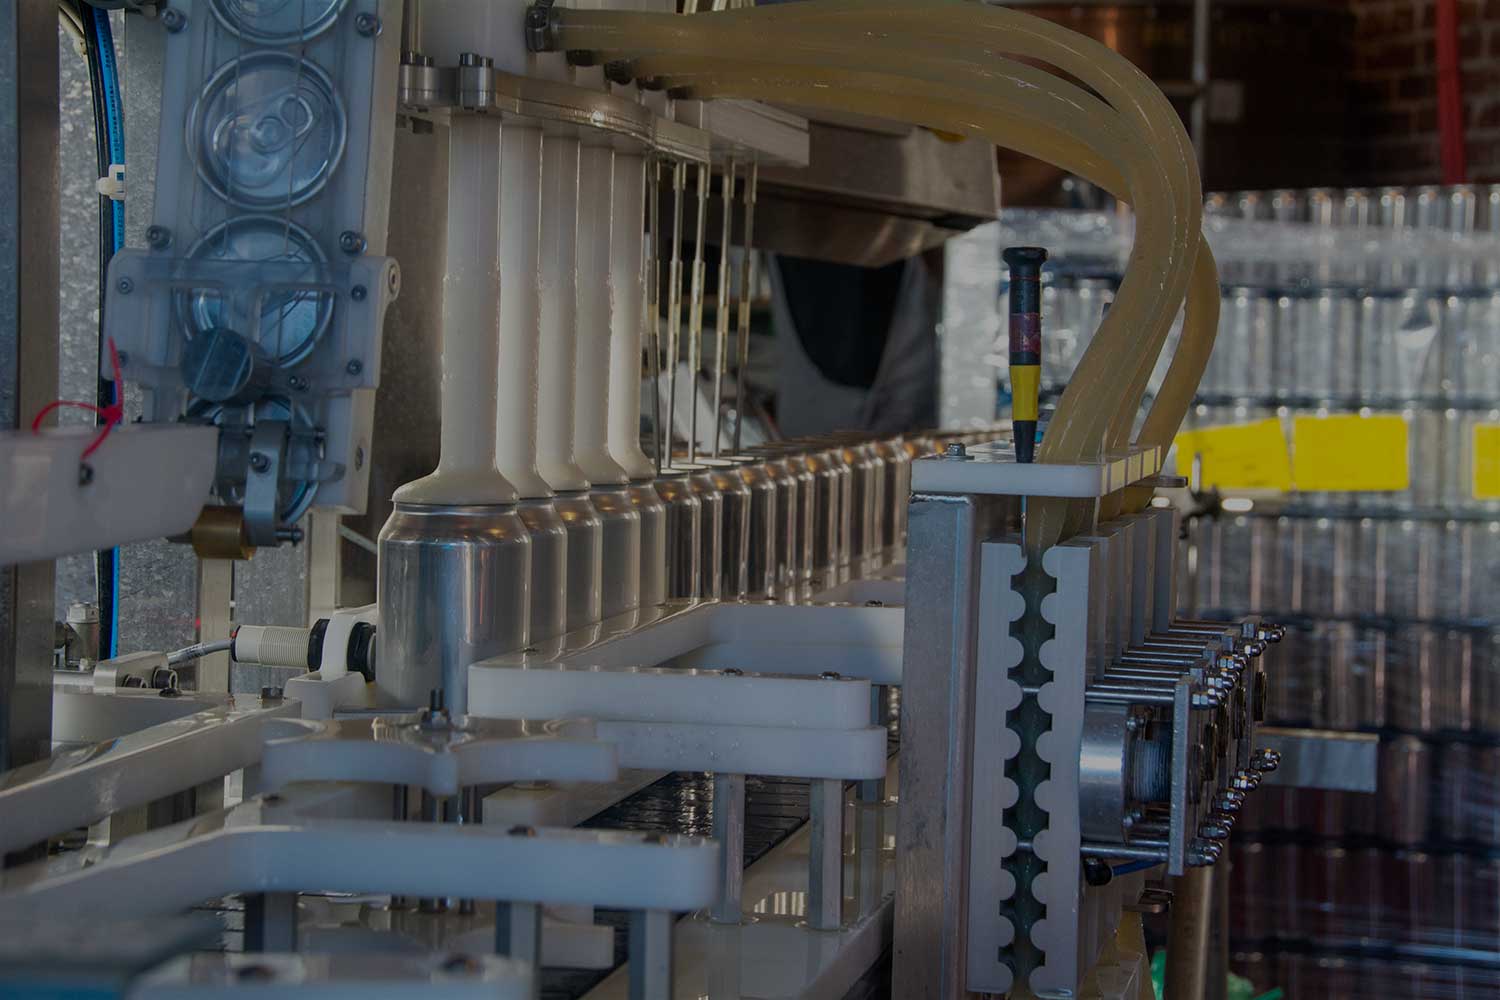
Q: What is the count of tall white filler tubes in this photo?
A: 5